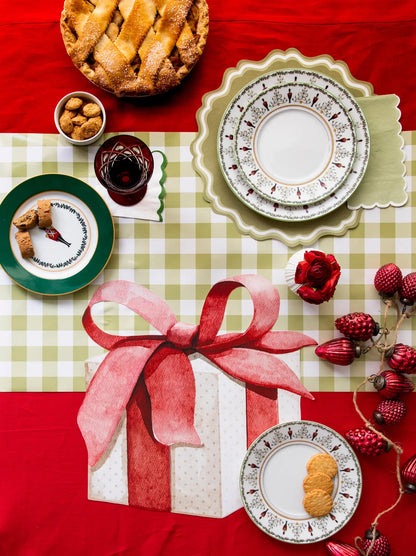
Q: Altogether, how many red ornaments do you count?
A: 11